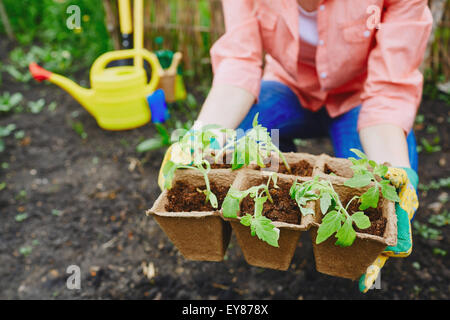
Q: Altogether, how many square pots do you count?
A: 6